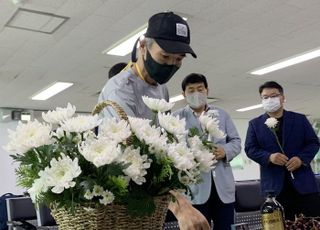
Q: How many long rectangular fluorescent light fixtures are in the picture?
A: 5